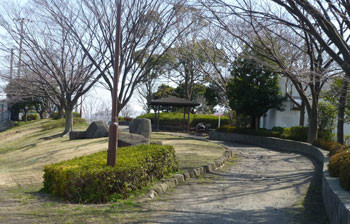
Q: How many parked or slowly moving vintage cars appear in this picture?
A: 0